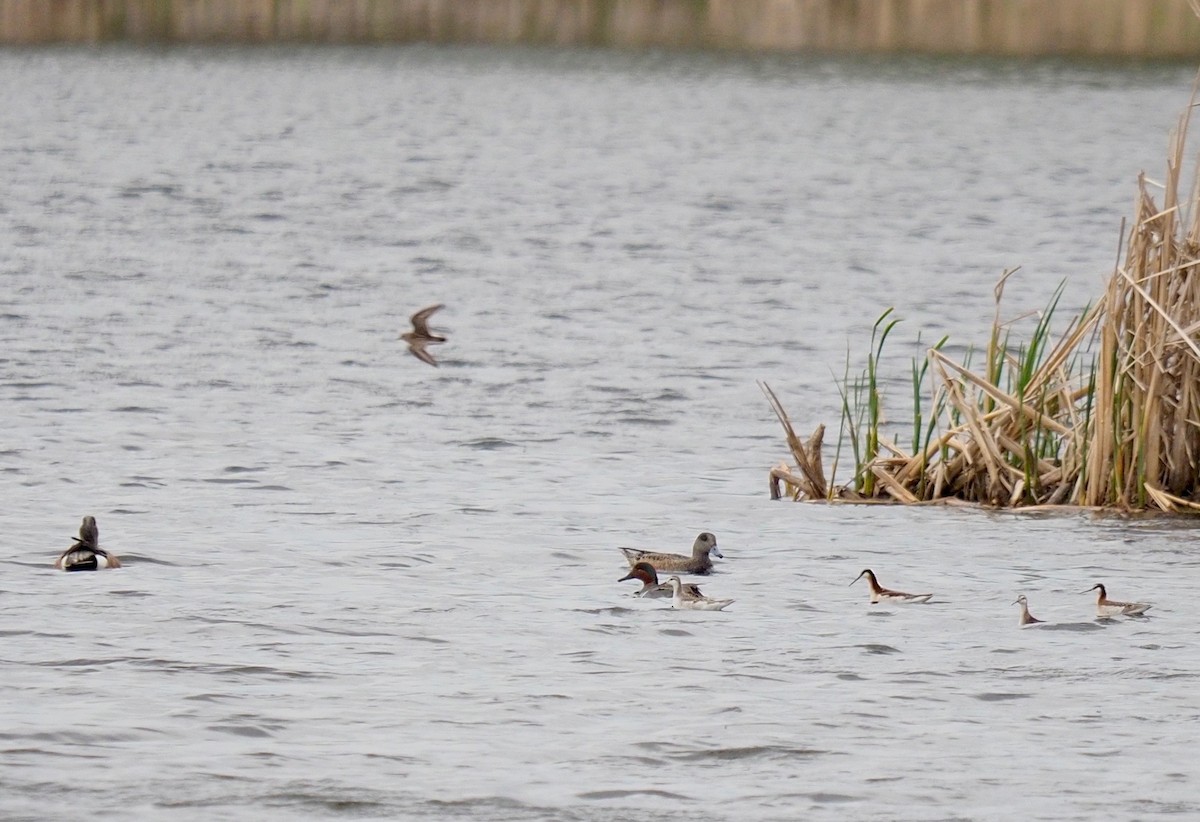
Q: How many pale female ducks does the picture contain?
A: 1